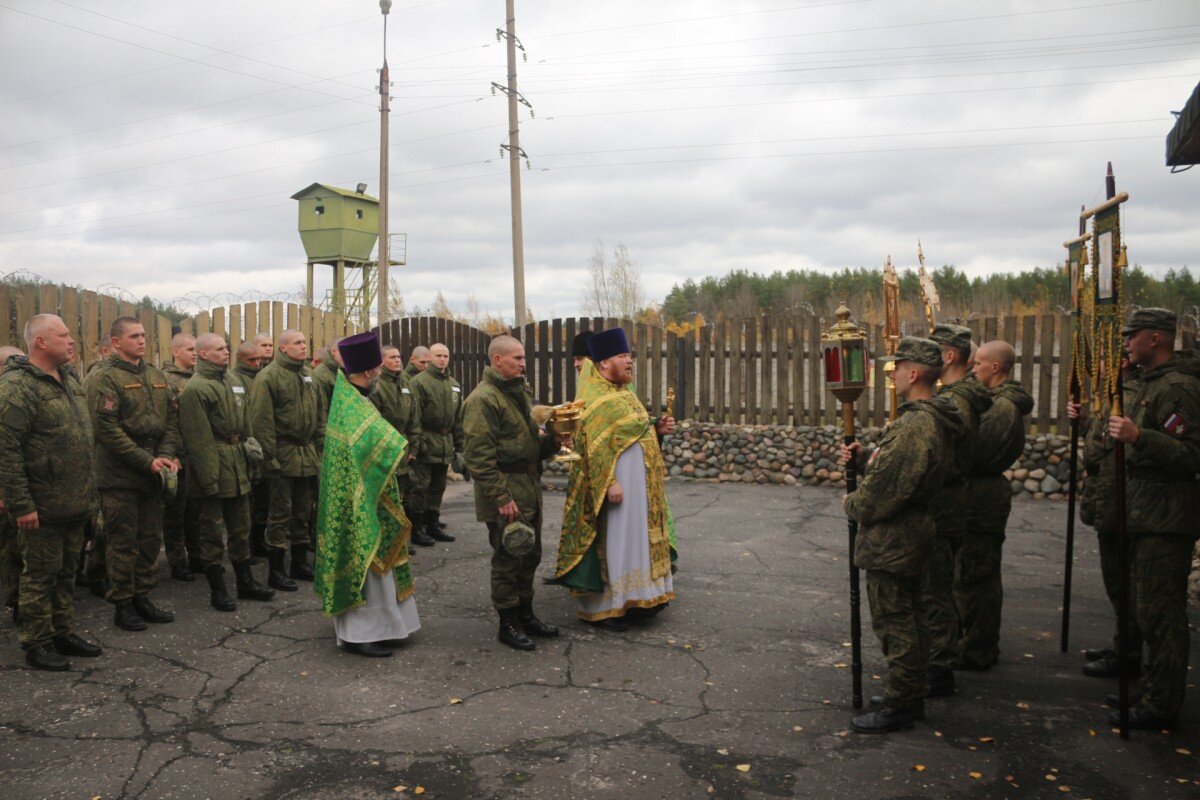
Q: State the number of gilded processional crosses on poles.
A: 2